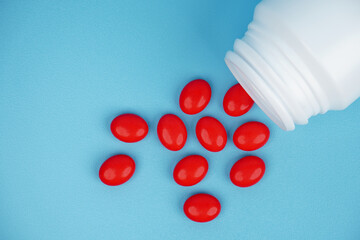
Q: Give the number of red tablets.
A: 10